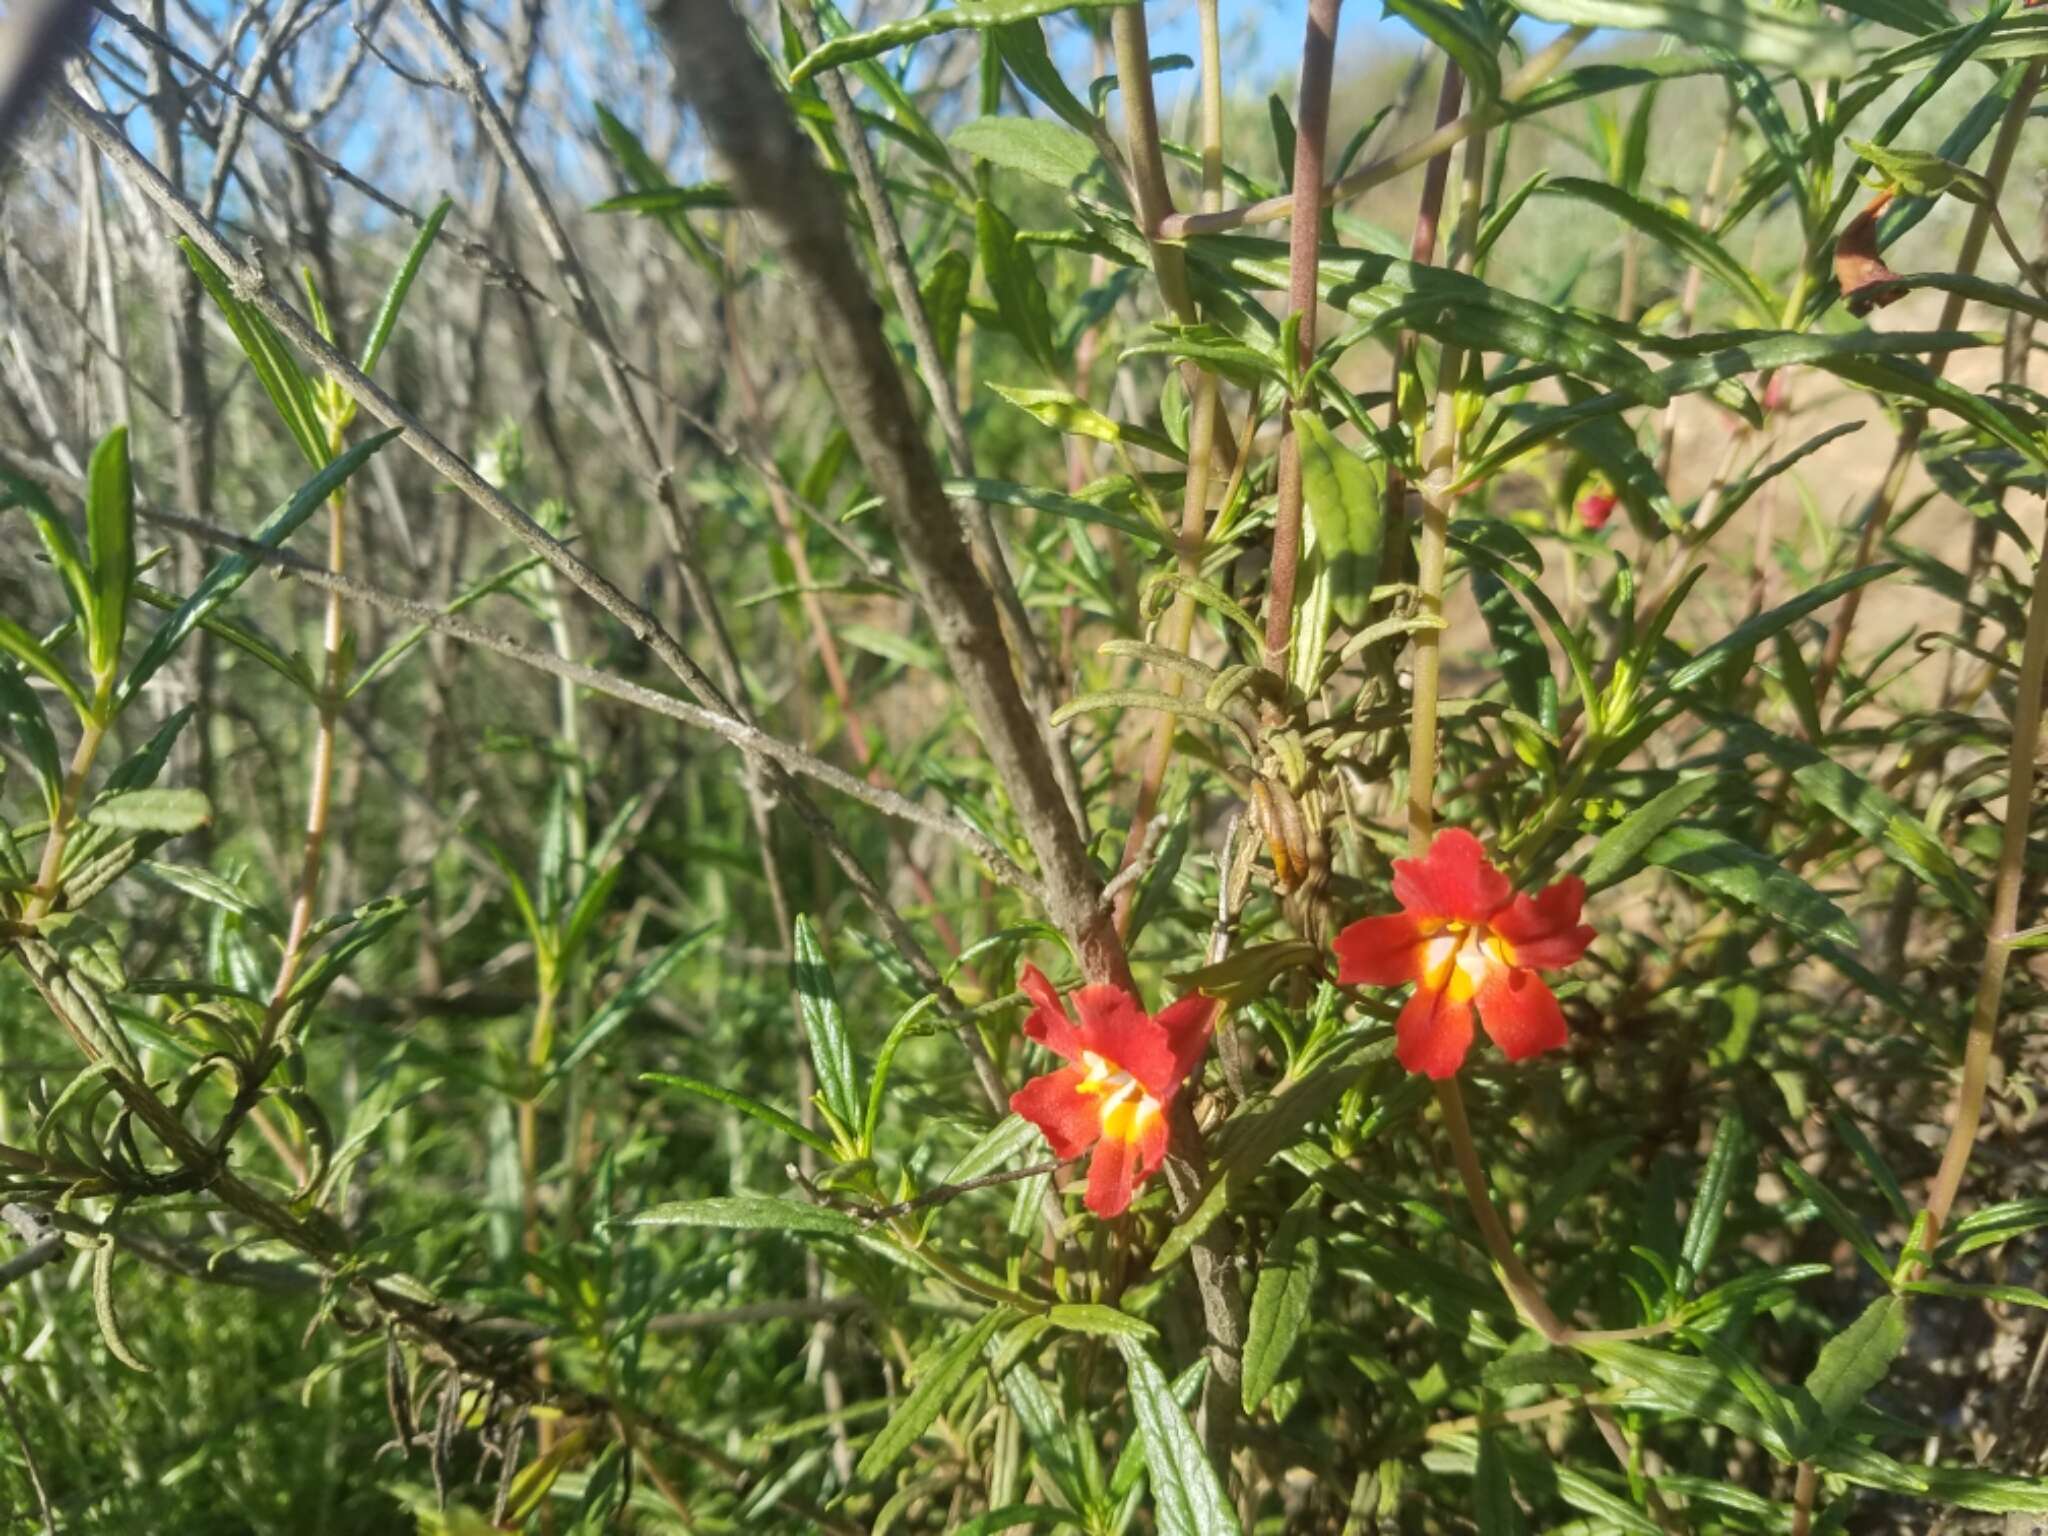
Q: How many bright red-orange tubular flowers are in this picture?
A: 2